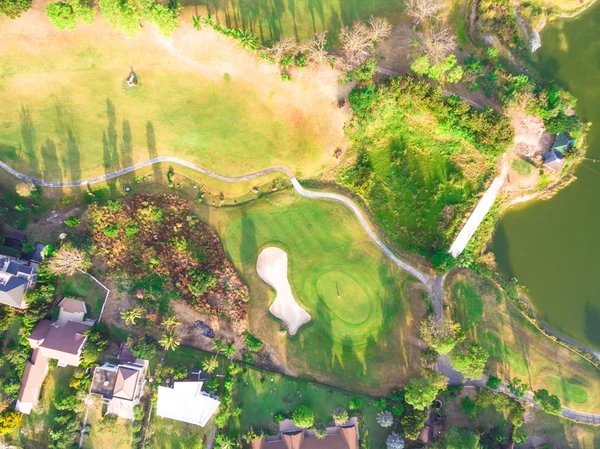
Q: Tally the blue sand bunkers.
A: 0